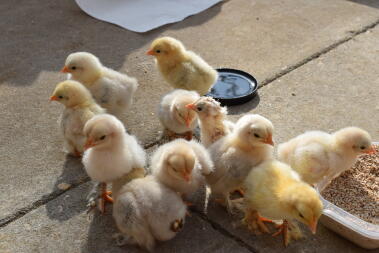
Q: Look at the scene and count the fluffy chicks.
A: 11